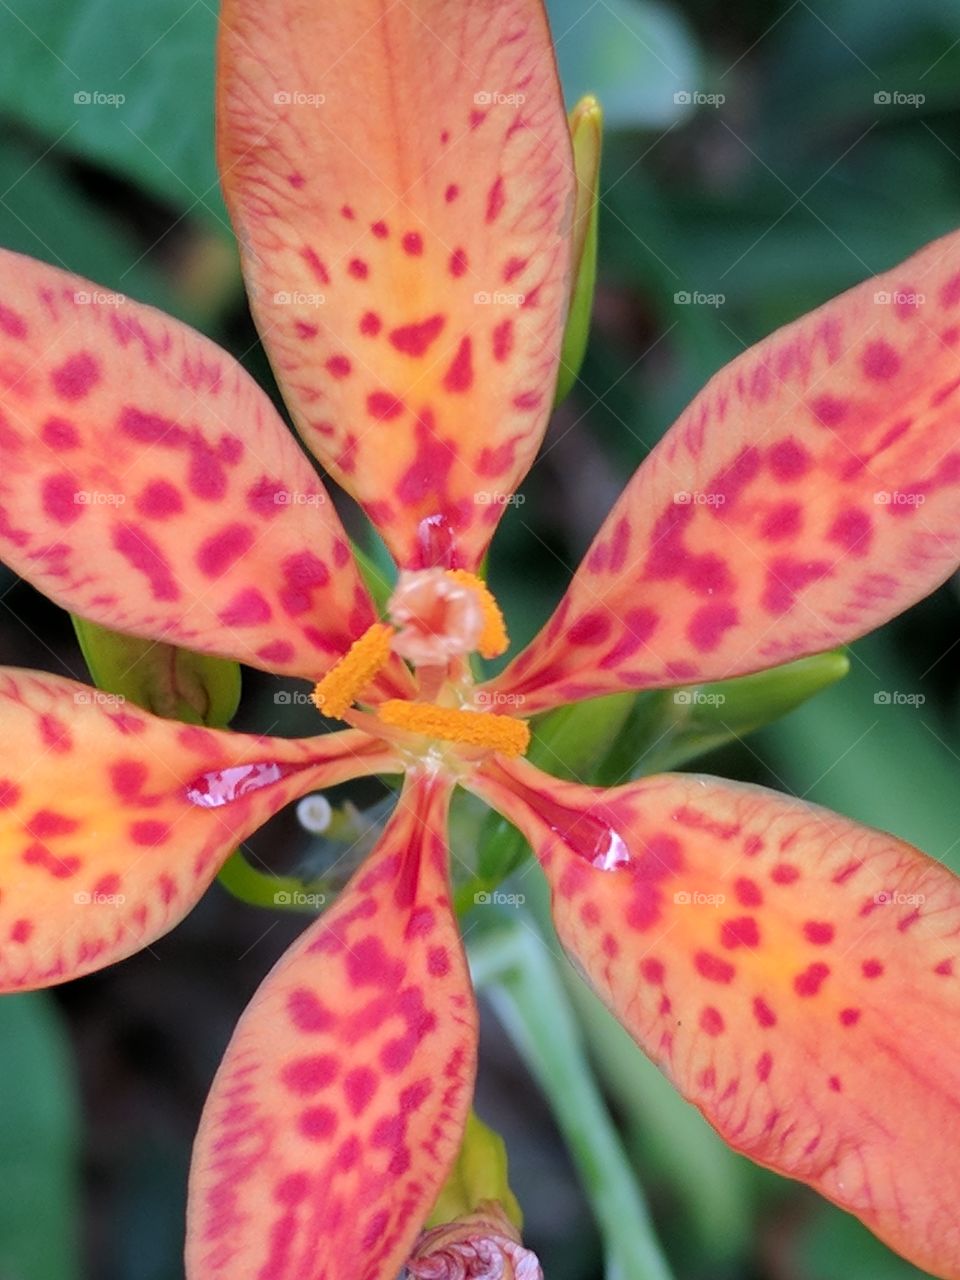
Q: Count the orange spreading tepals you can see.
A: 6